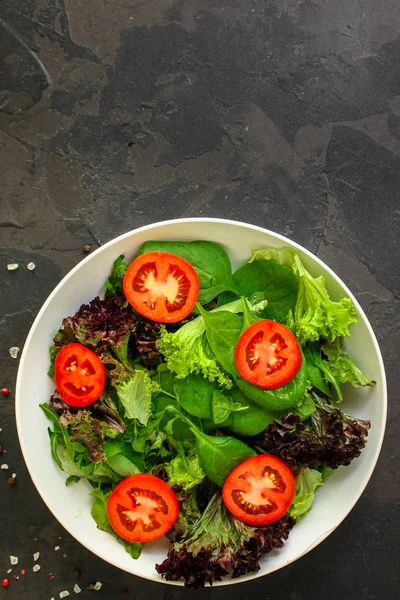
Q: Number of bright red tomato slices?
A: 5